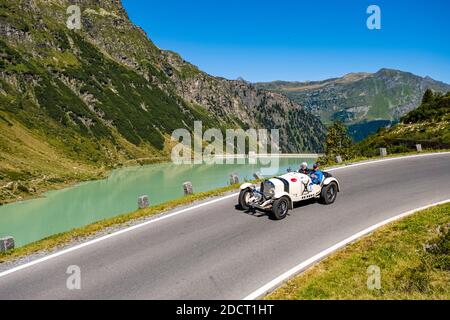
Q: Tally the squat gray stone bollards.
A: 8